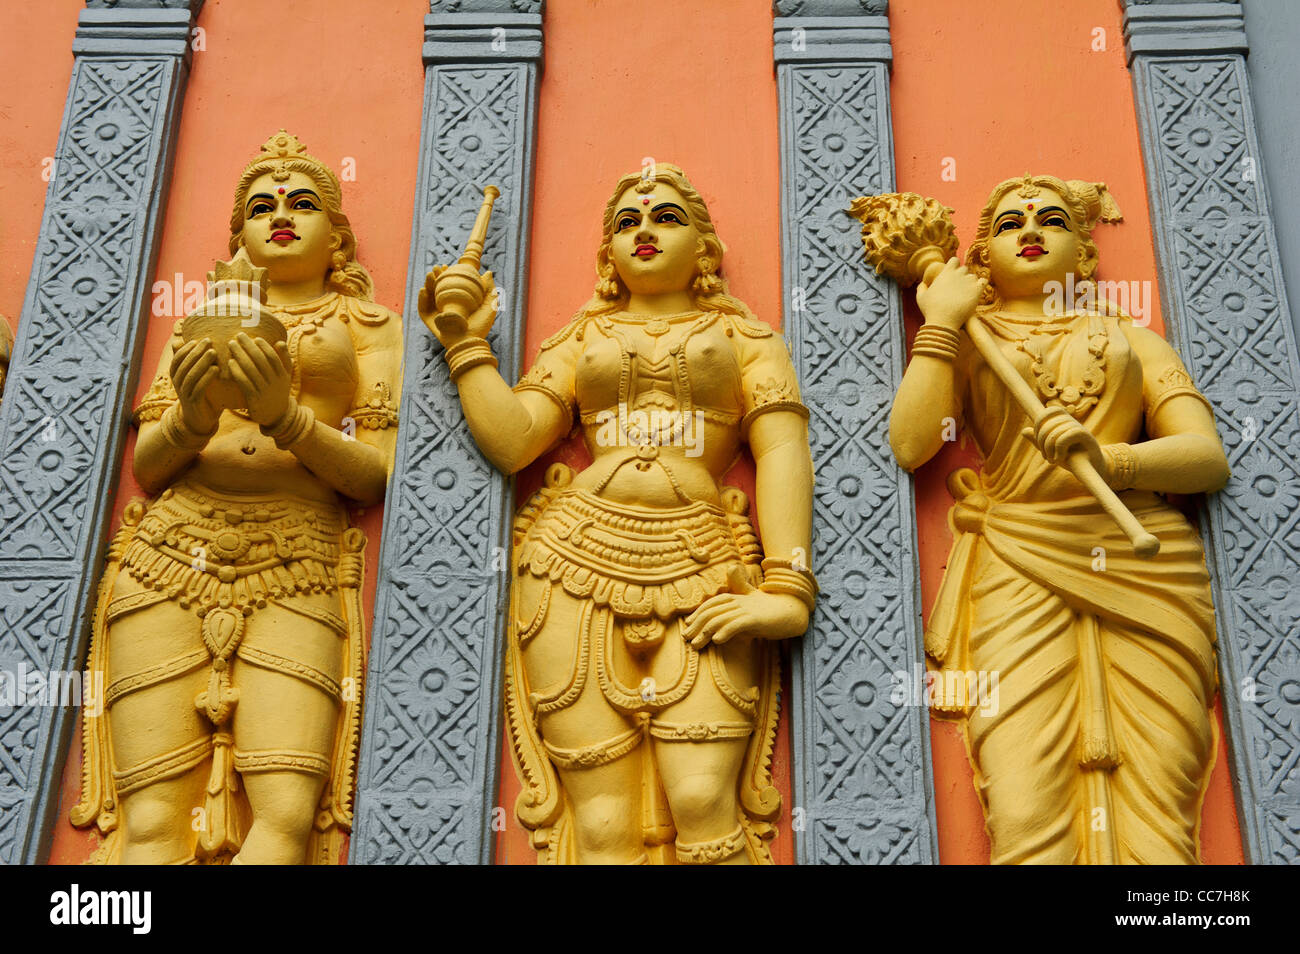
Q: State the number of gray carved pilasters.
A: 4